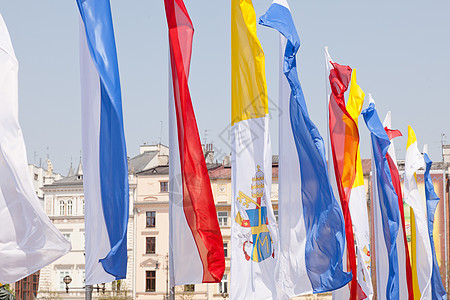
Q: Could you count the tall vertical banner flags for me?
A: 11